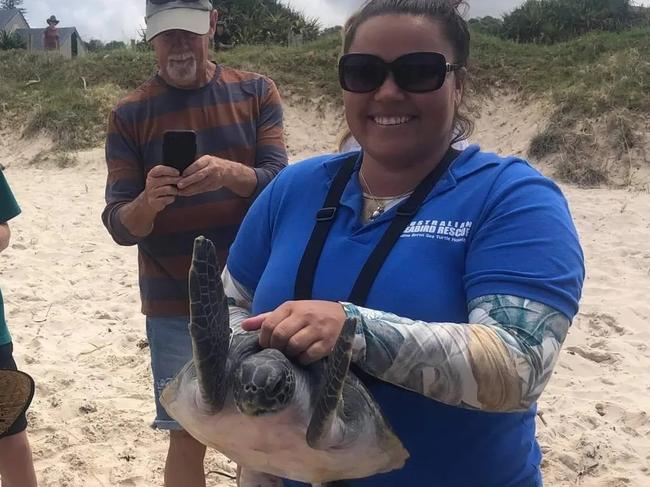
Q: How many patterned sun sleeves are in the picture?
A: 2